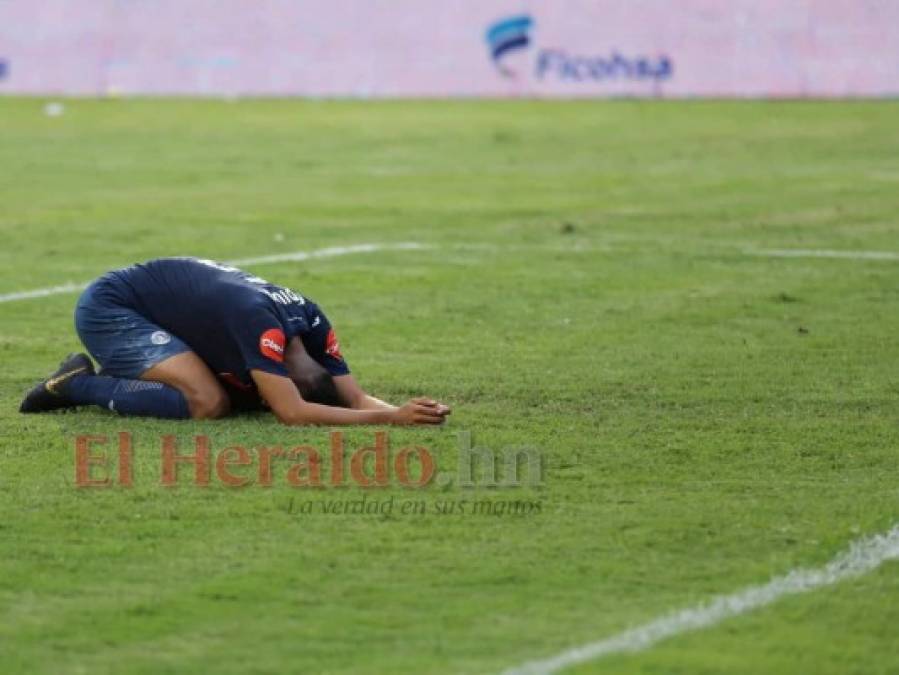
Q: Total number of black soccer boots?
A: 1